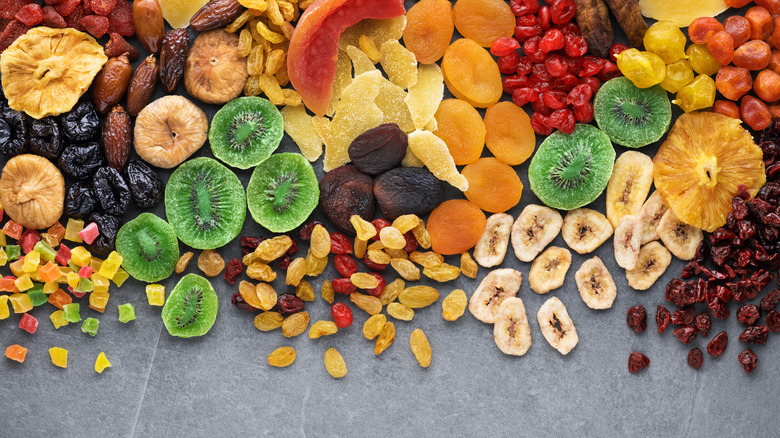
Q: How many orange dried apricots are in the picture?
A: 7